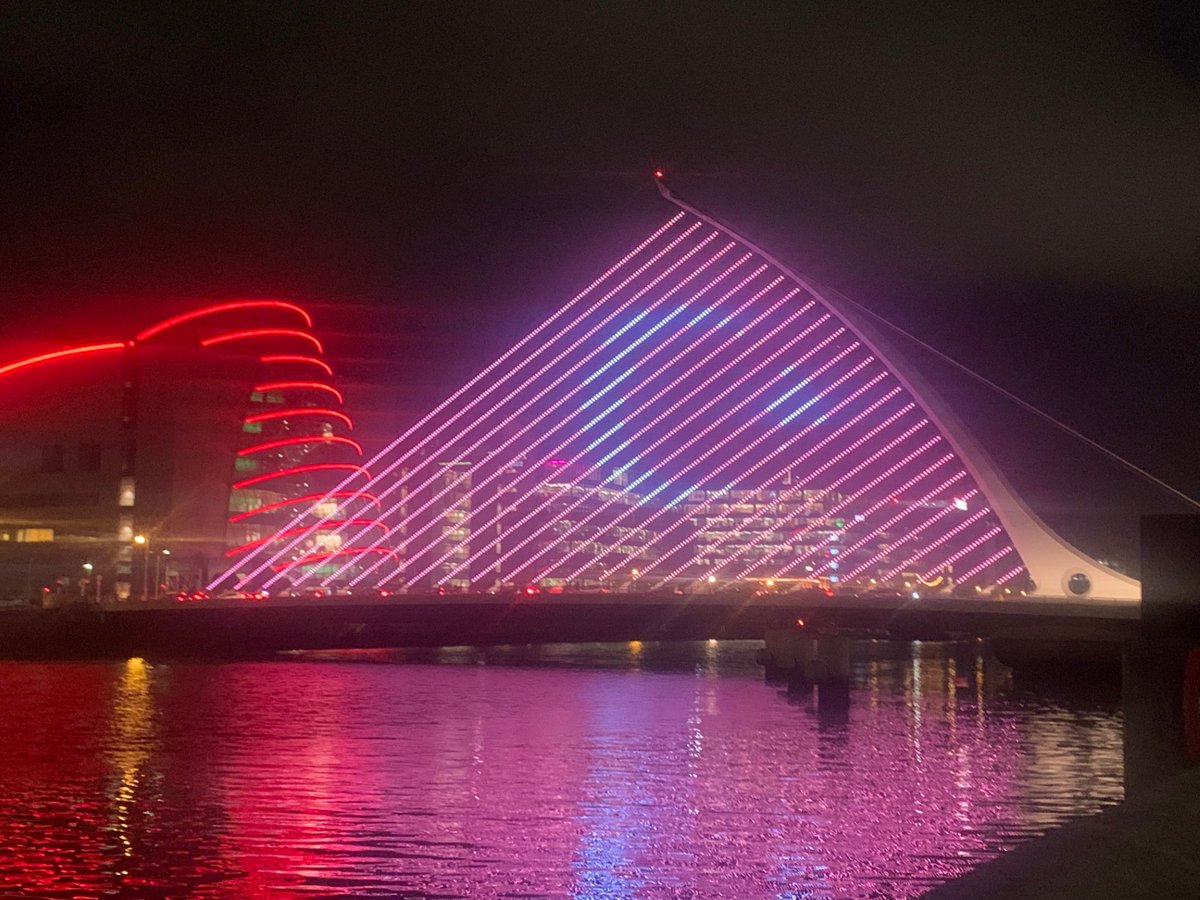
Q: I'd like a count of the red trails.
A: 11